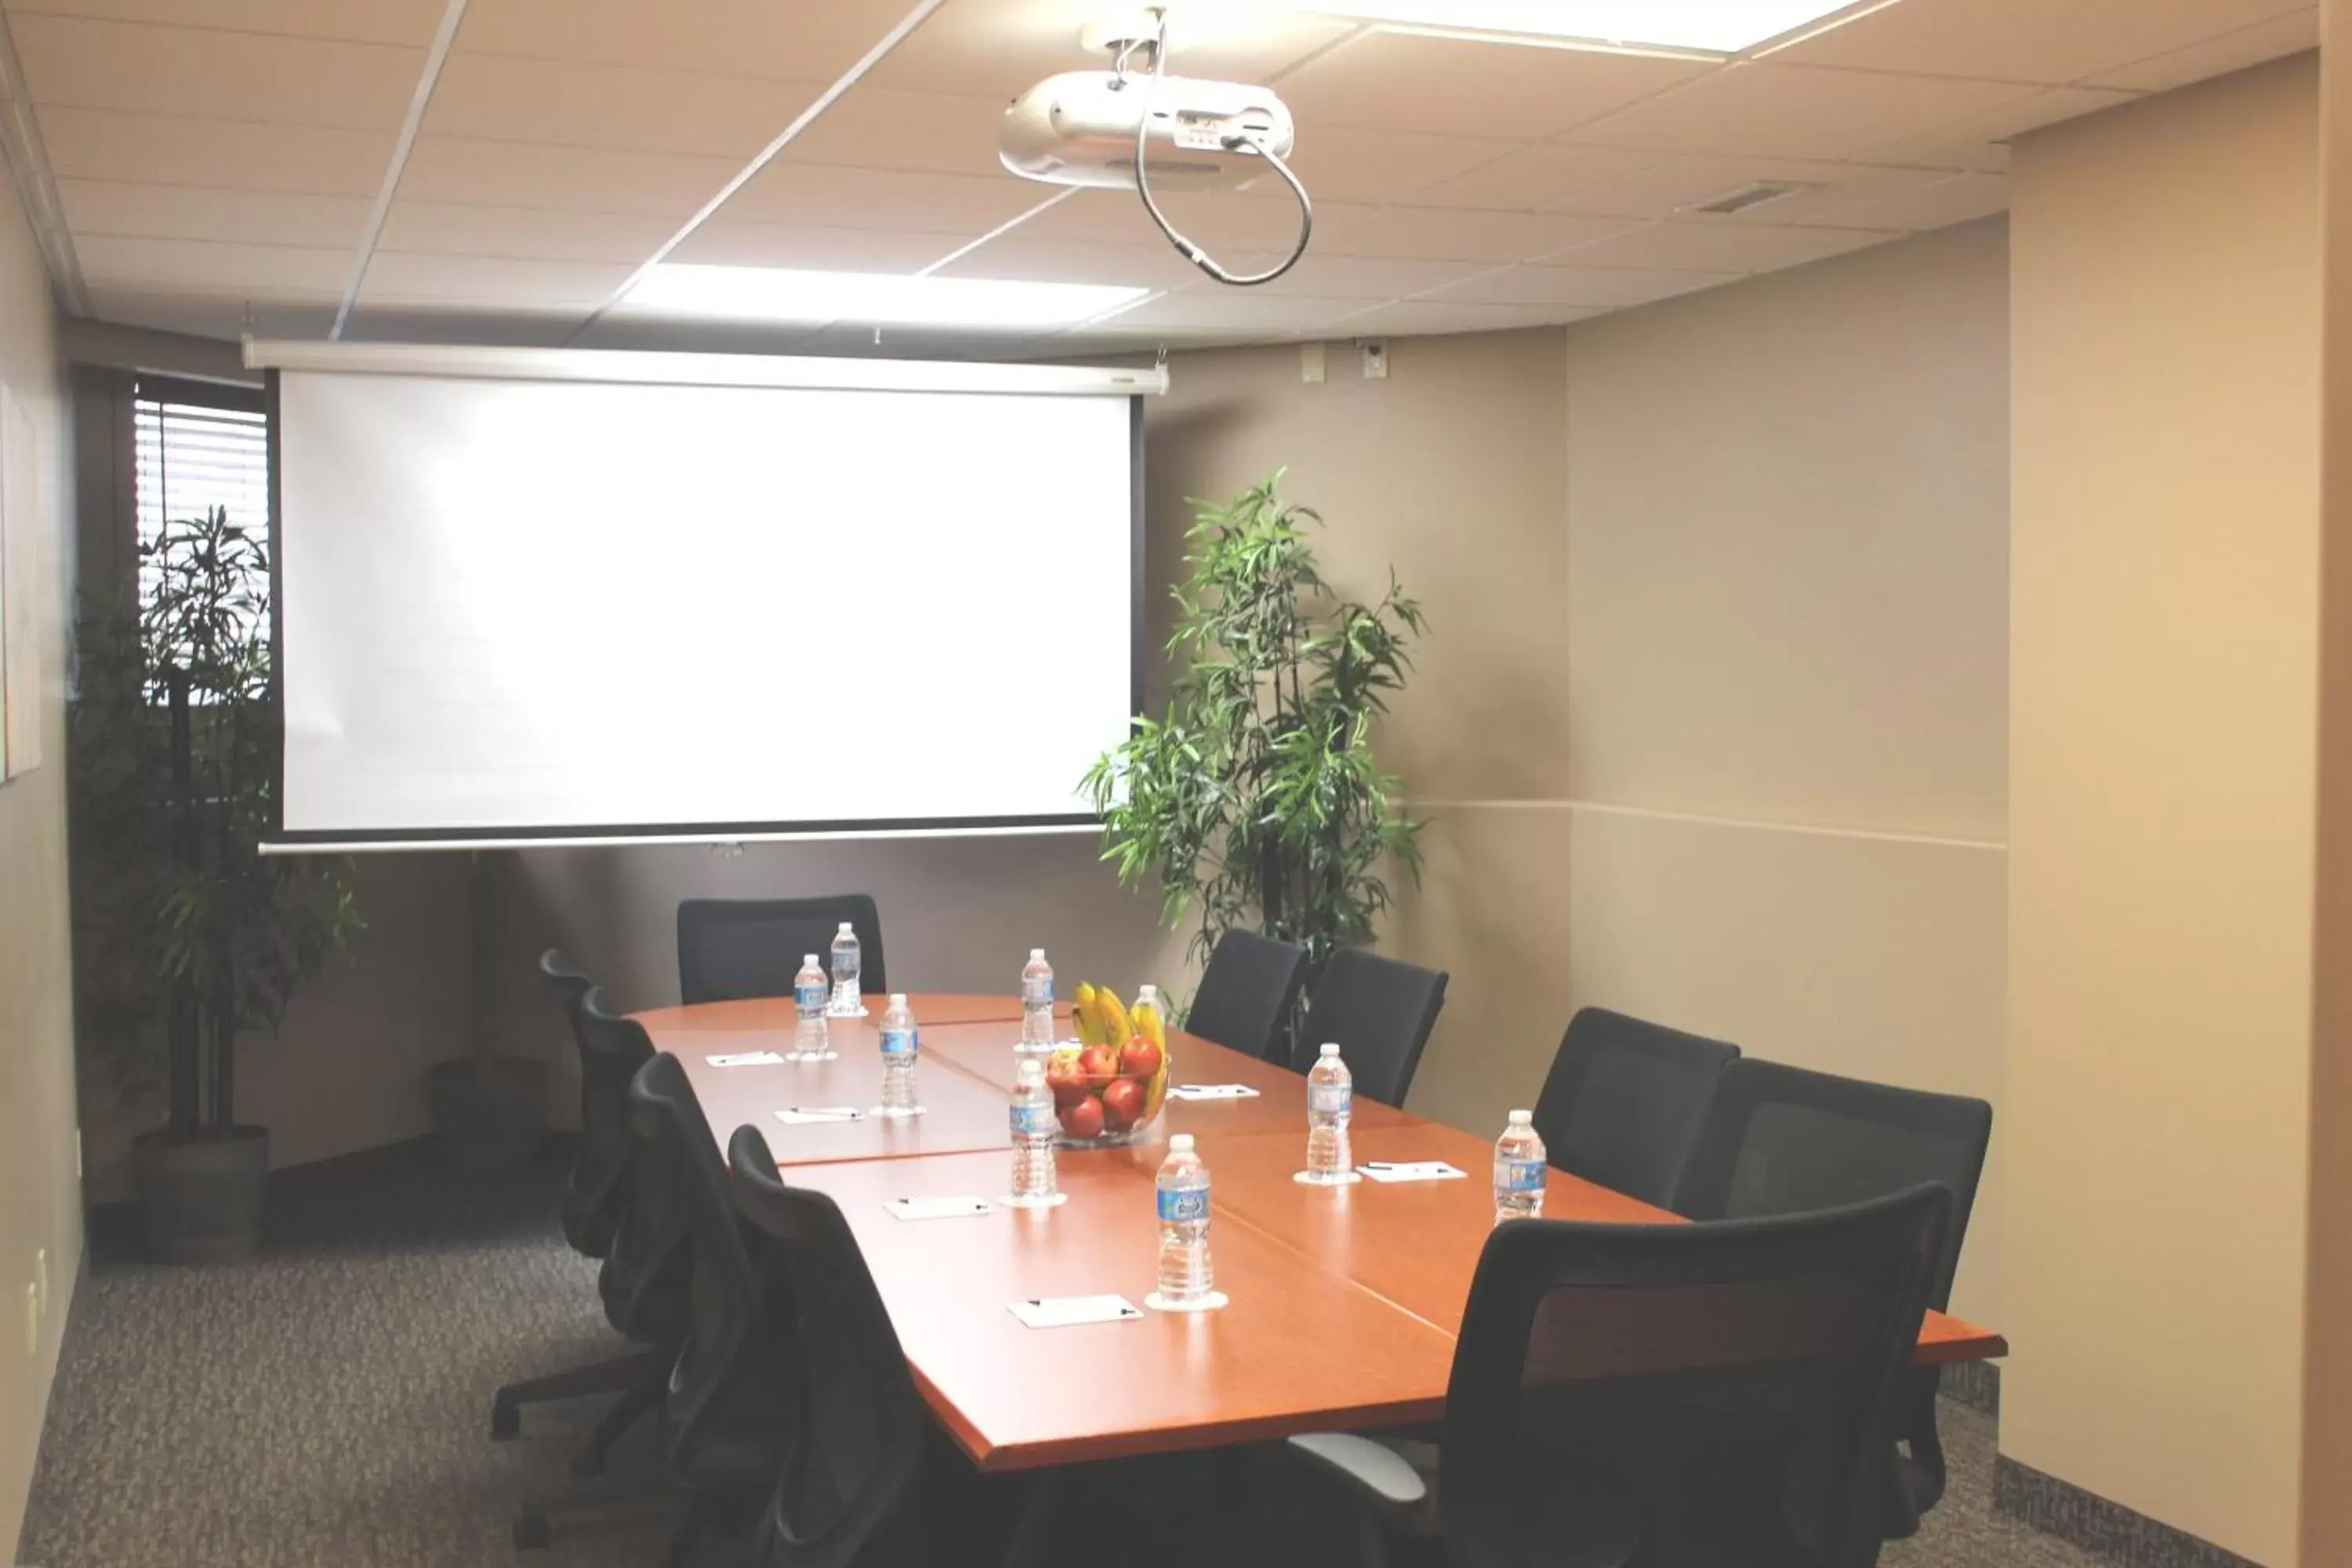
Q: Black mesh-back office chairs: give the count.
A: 10